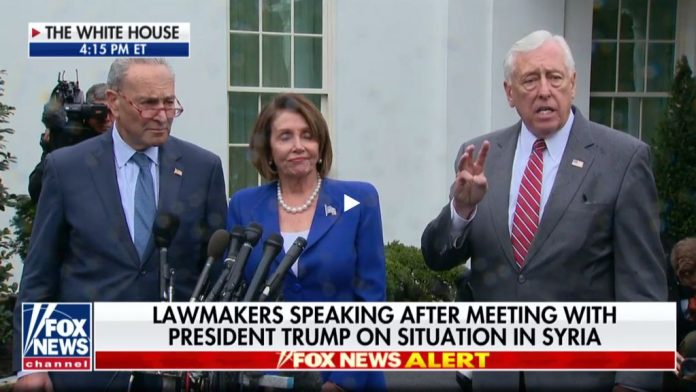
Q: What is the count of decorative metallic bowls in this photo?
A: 0